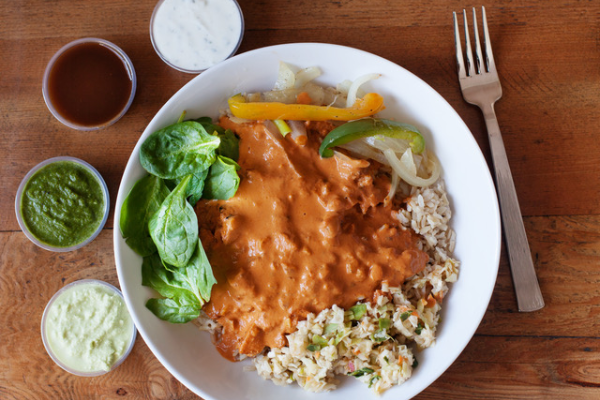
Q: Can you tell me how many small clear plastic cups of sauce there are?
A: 4